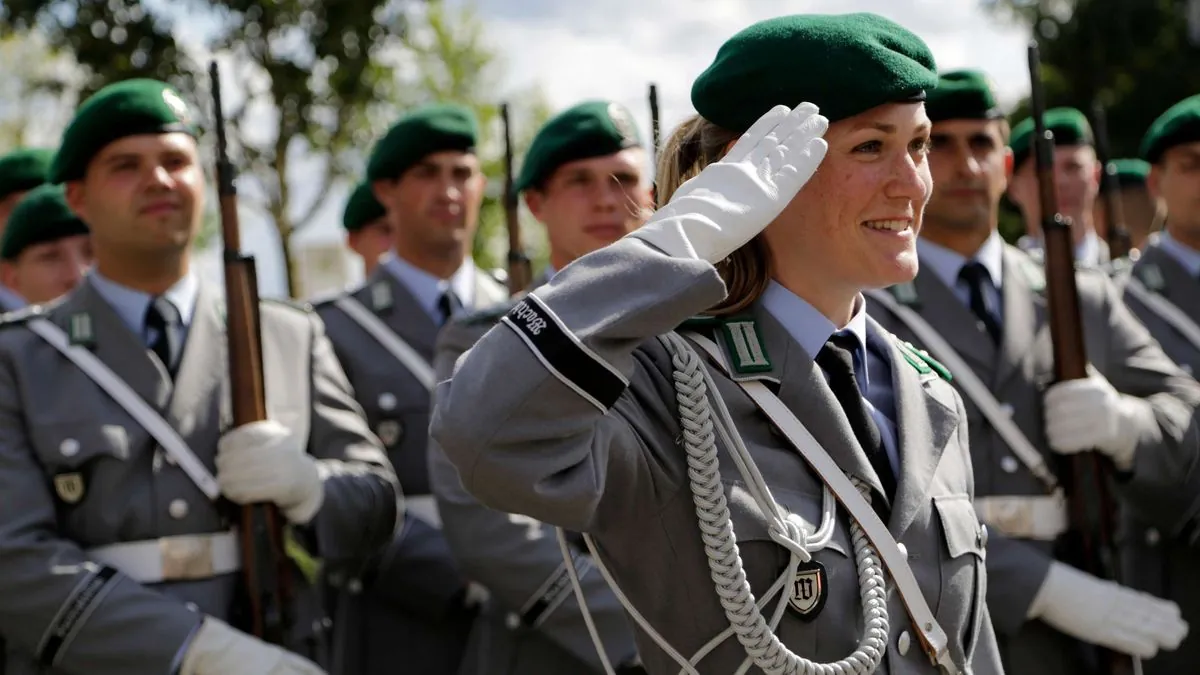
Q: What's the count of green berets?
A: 11